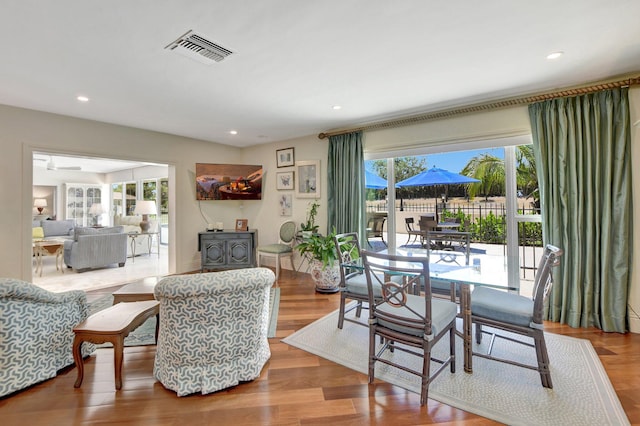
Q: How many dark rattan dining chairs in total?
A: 4